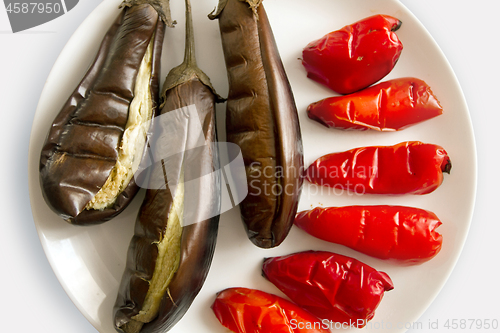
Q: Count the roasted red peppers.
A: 6